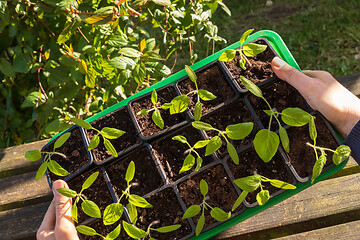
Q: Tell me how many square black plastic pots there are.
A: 15